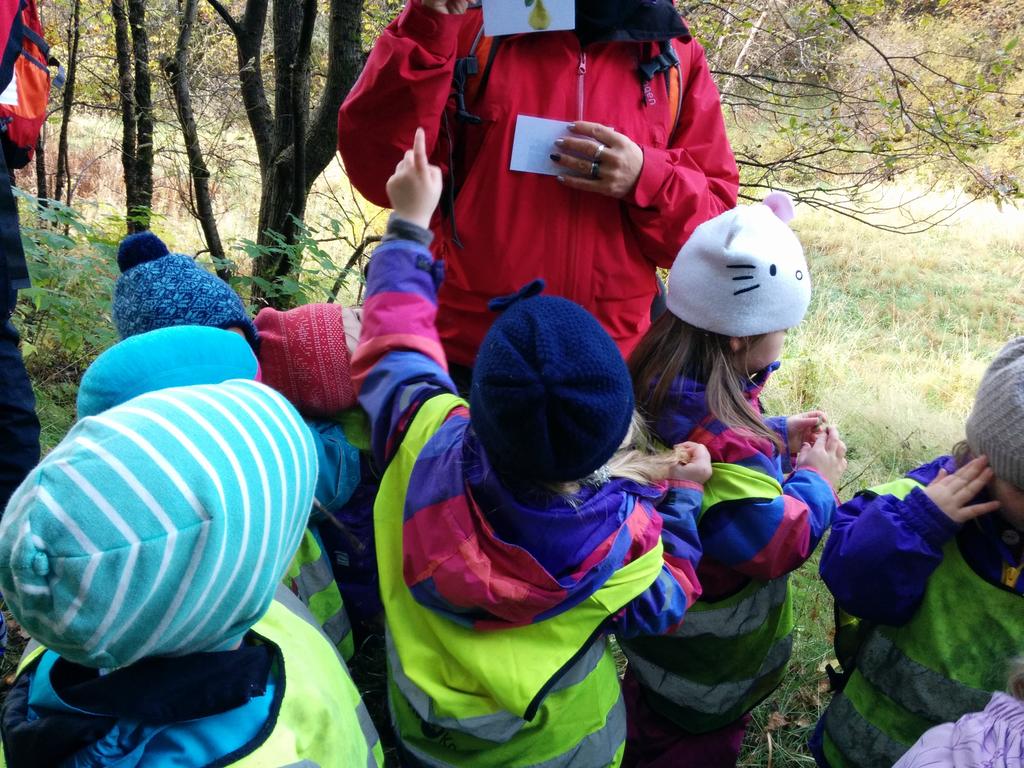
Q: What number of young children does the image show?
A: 8